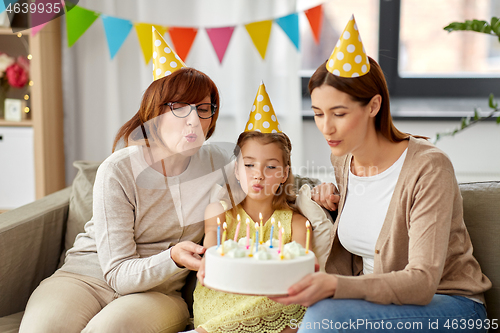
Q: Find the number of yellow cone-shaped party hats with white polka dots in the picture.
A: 3